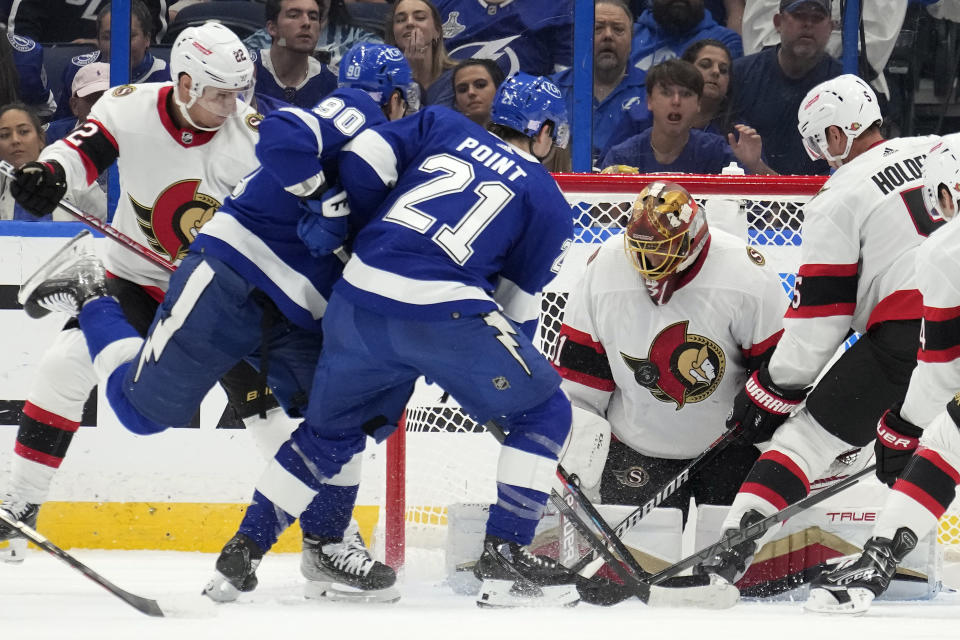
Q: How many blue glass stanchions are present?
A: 3